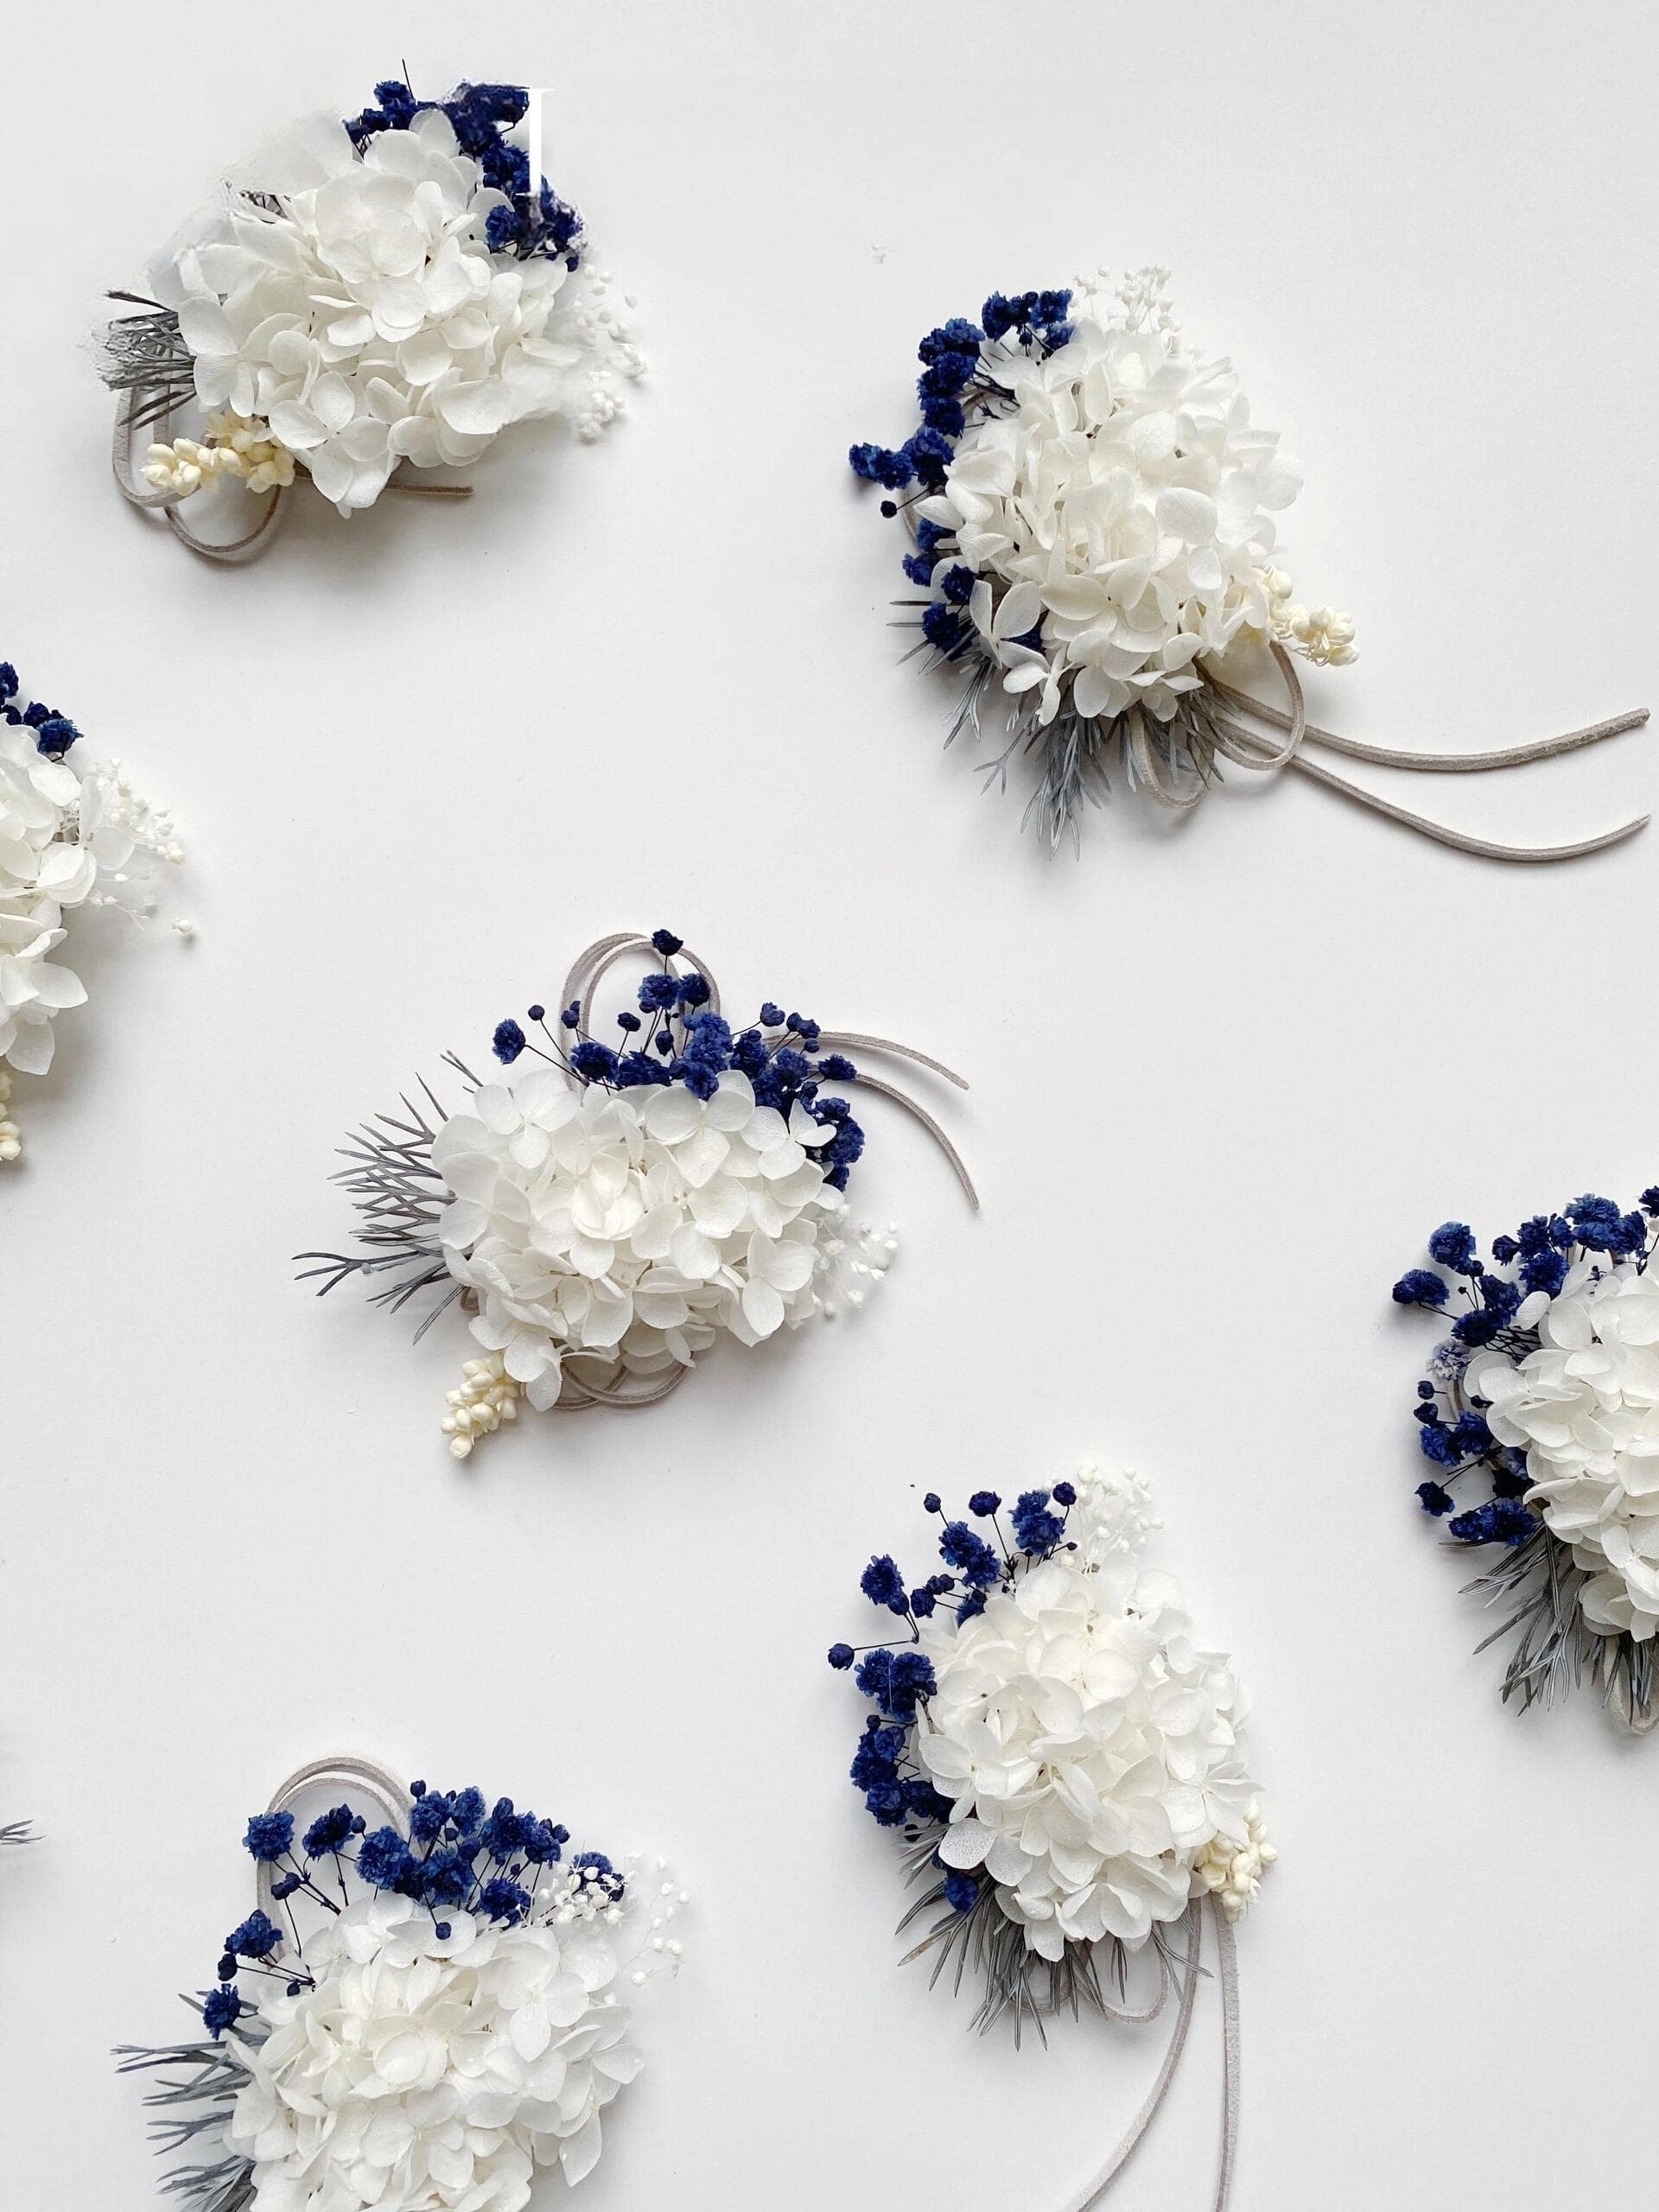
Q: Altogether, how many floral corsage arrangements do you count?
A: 7